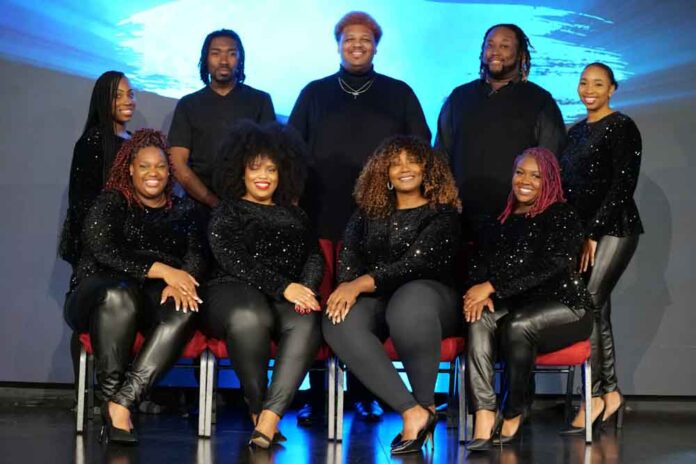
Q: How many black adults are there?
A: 9